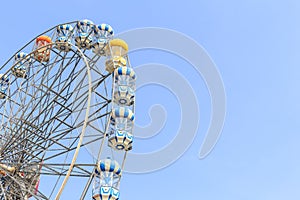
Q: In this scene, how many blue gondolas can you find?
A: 8